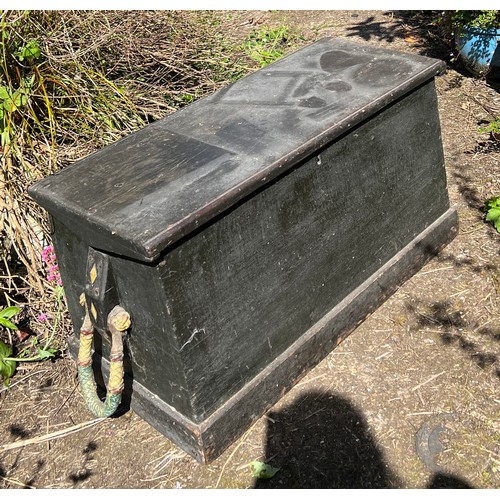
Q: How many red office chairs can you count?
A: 0